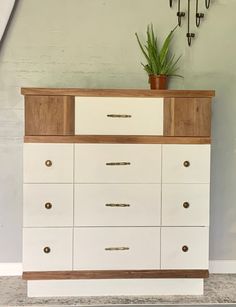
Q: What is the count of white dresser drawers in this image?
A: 10